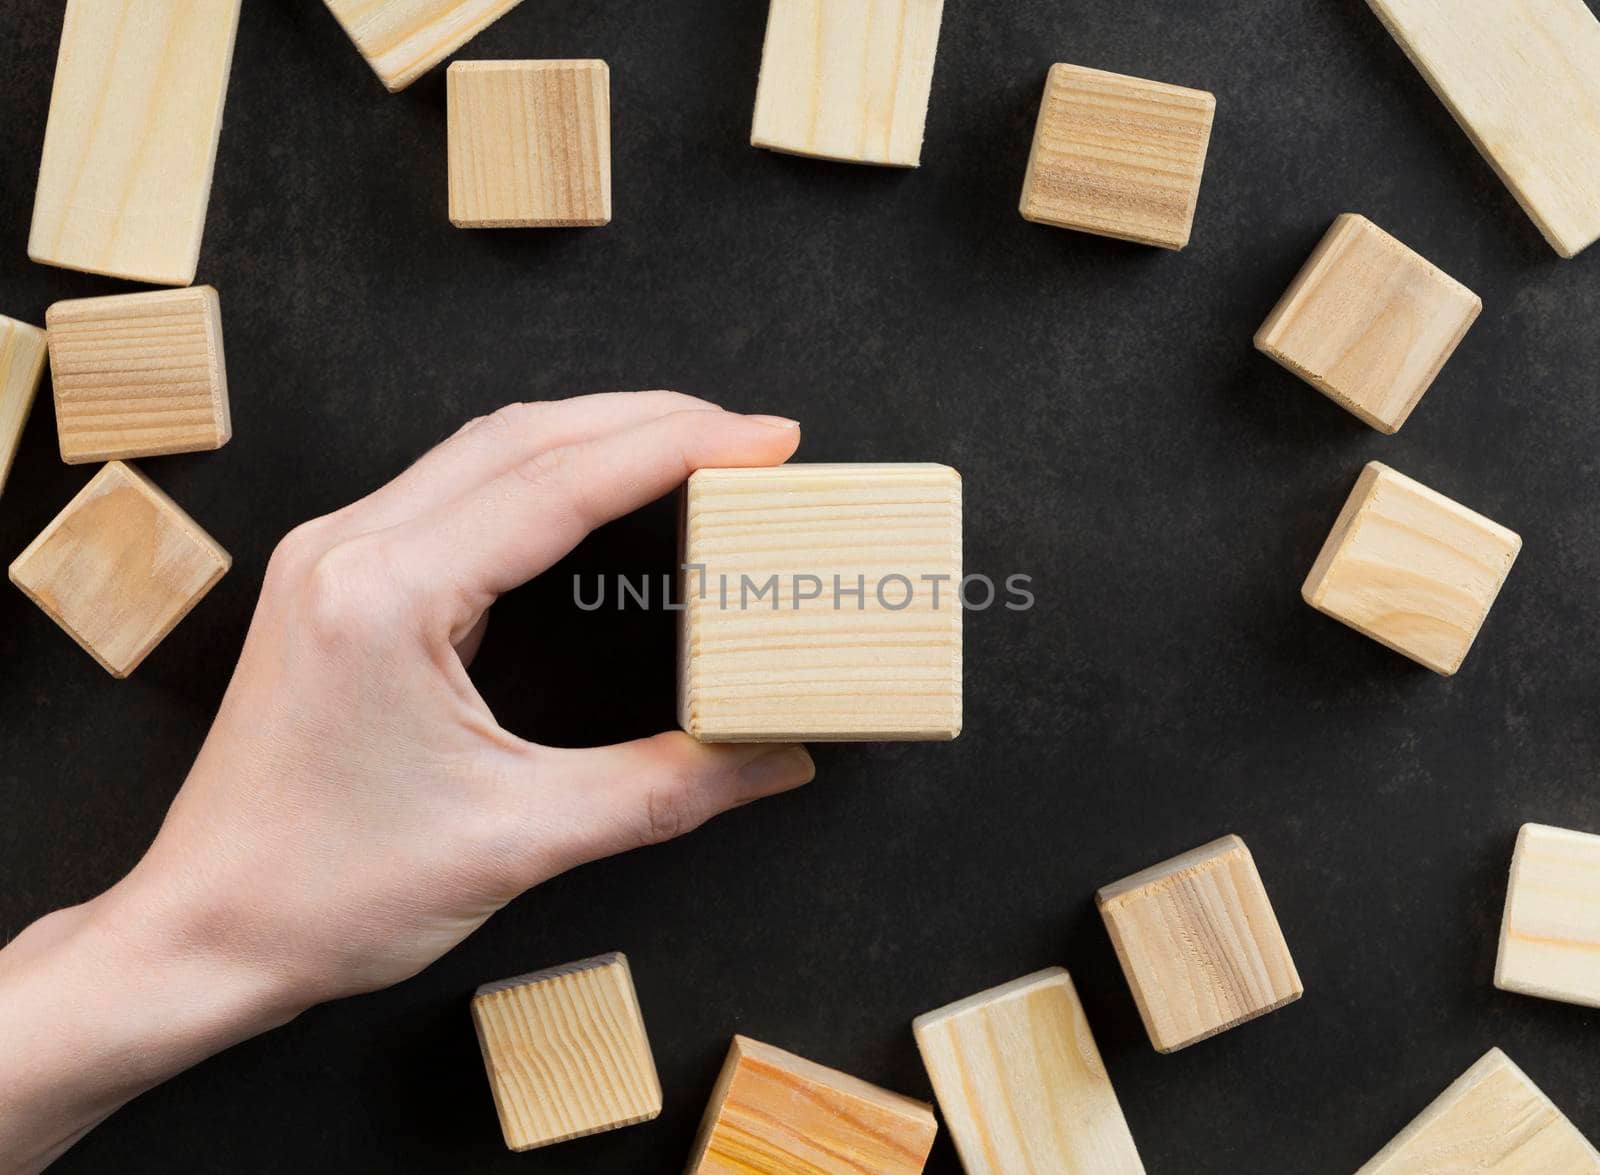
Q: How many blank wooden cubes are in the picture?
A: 9